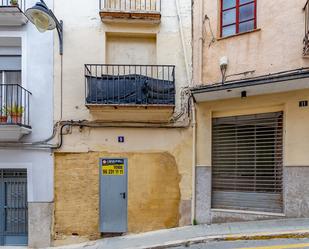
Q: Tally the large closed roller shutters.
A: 1